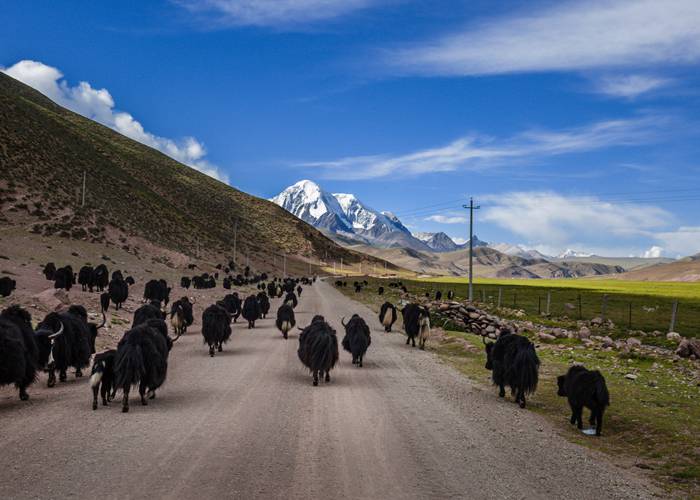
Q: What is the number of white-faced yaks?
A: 1